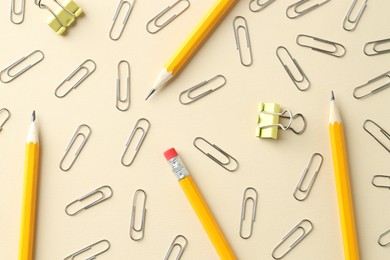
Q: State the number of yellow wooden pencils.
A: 4